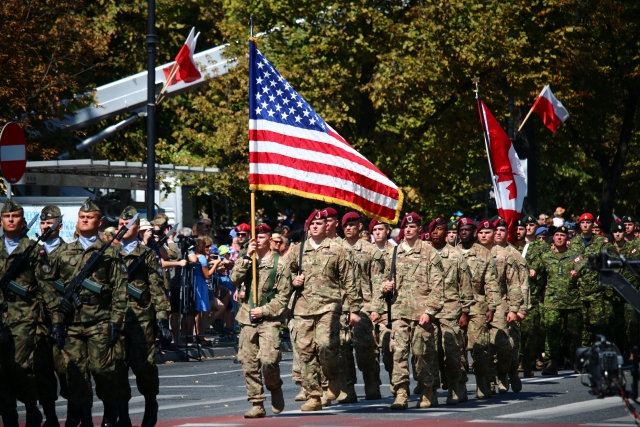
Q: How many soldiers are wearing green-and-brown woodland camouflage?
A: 4